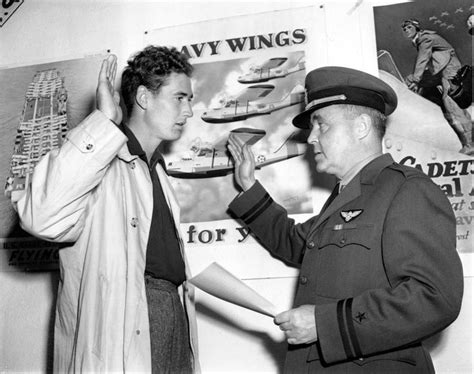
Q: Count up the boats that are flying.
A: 3